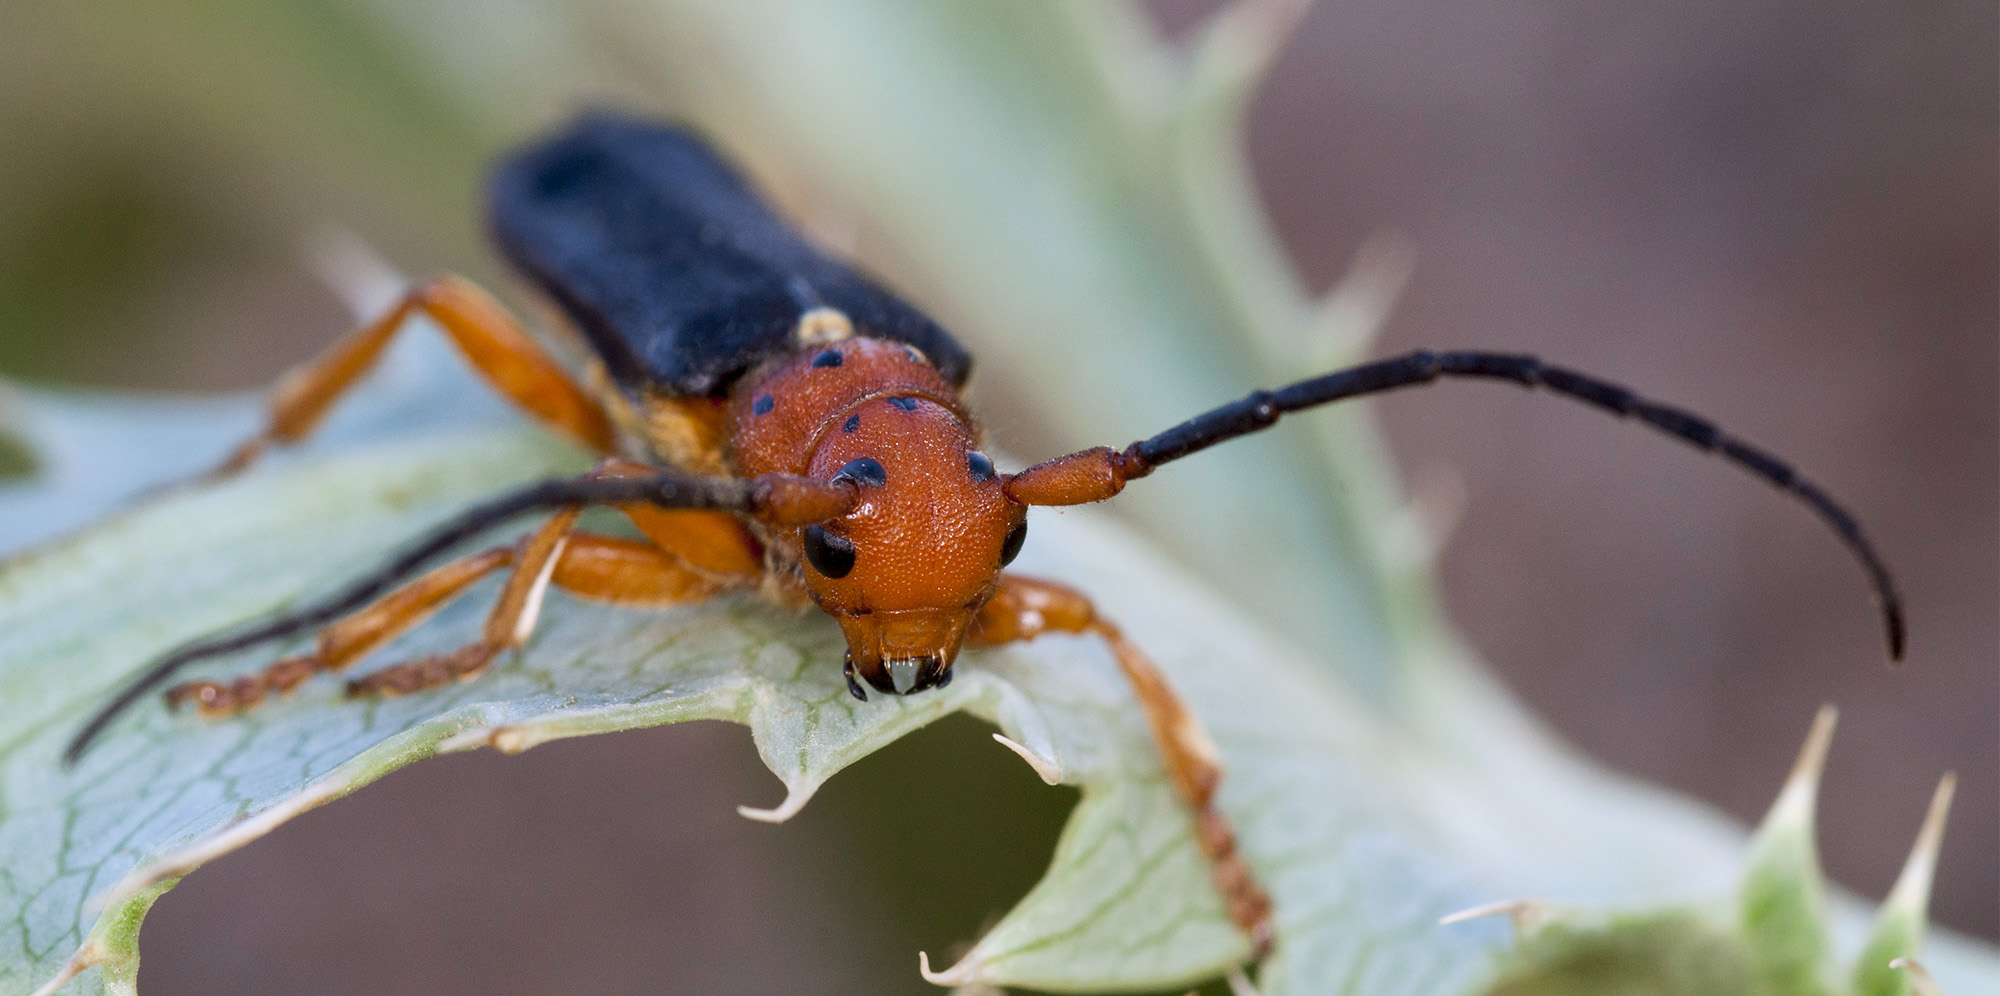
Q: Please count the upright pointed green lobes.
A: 2